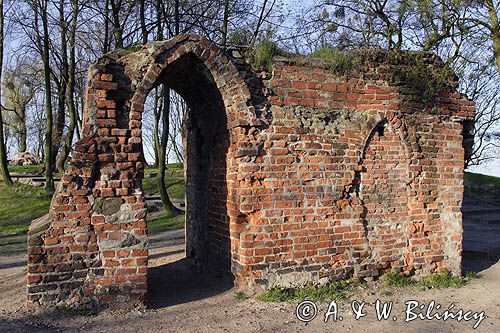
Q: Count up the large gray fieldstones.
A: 2